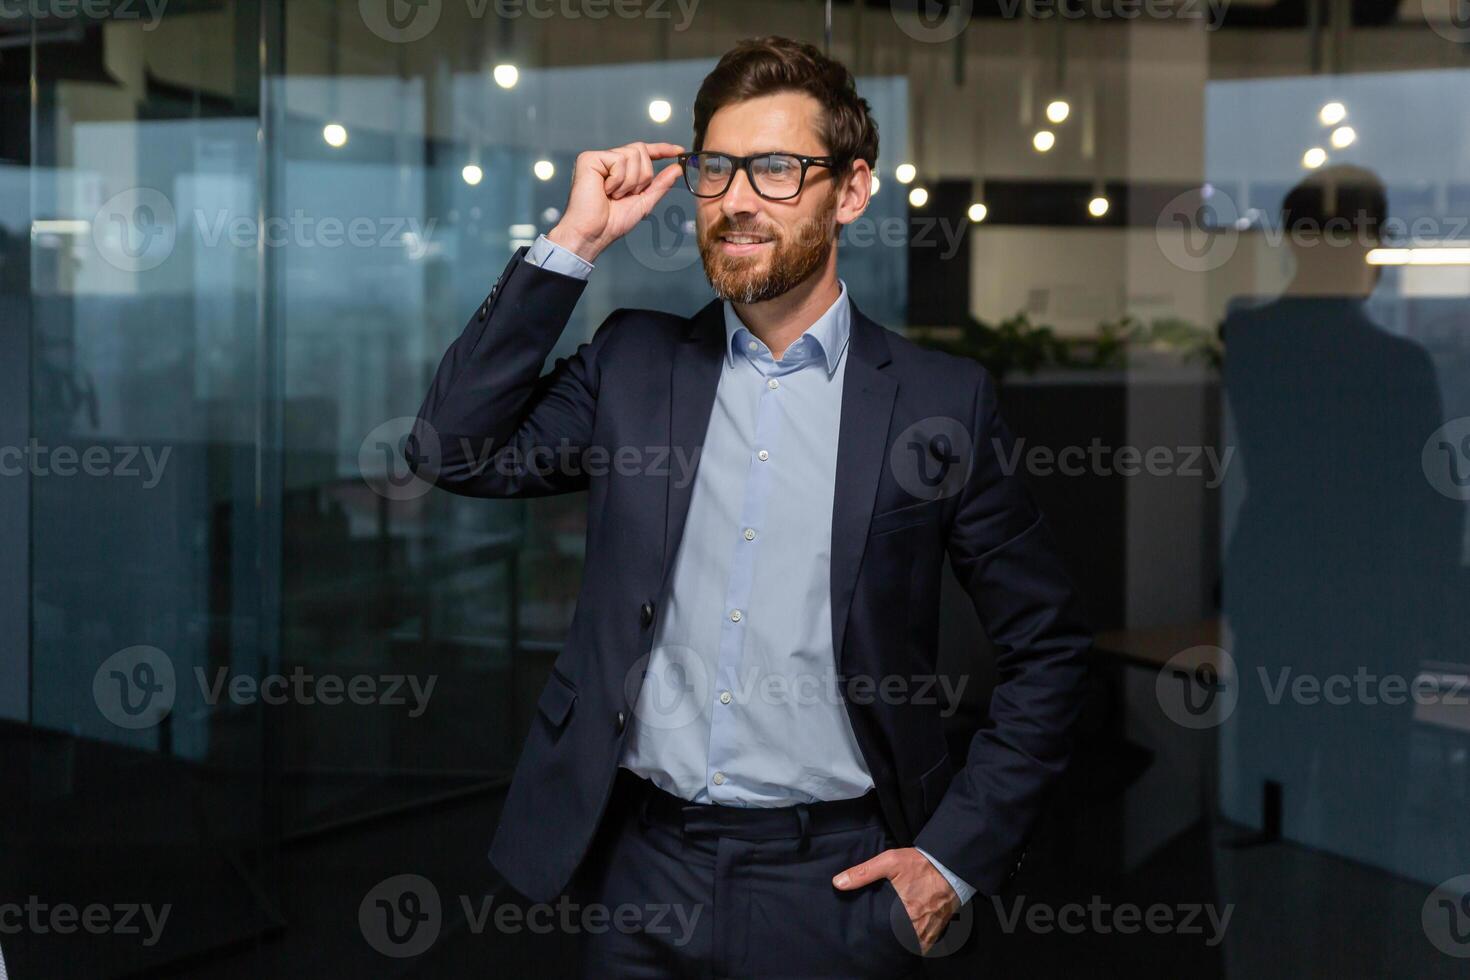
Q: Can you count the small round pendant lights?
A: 15